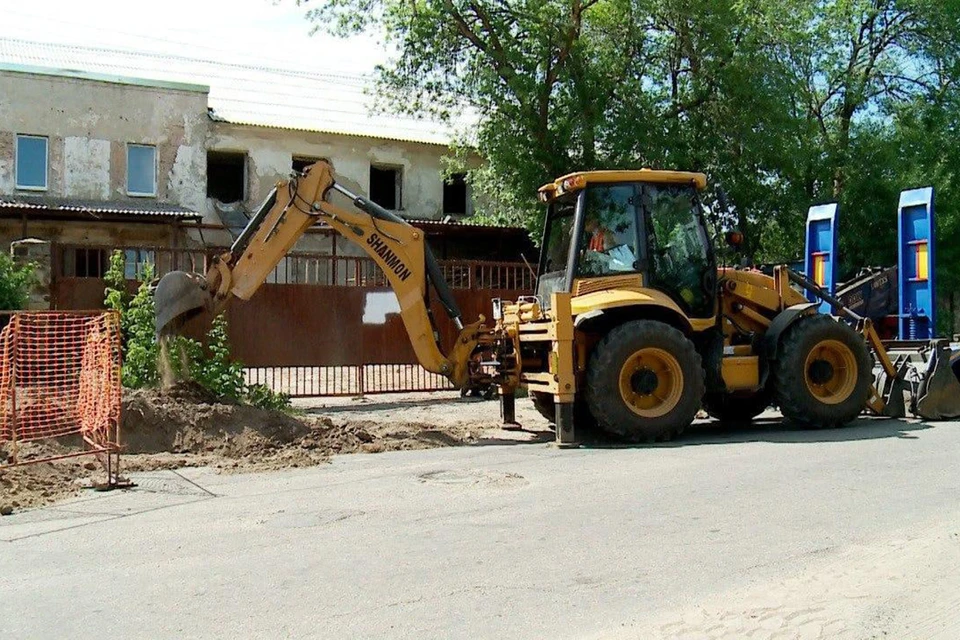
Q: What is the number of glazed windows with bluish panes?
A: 2